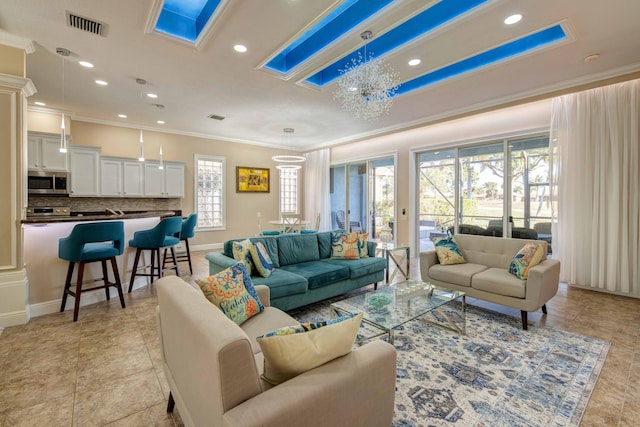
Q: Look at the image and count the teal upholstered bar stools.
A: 3